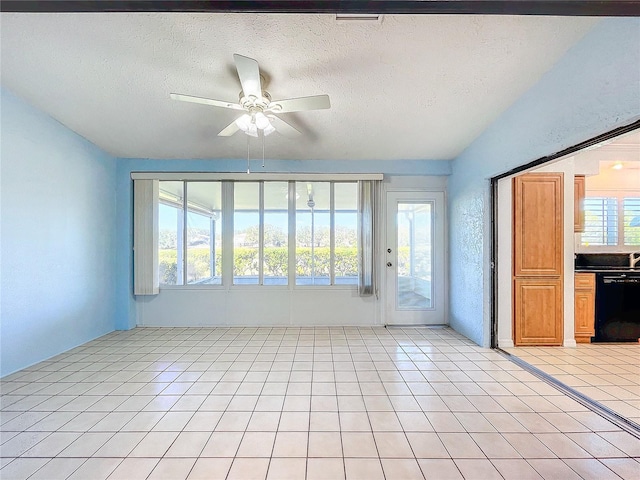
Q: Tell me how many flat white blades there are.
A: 5